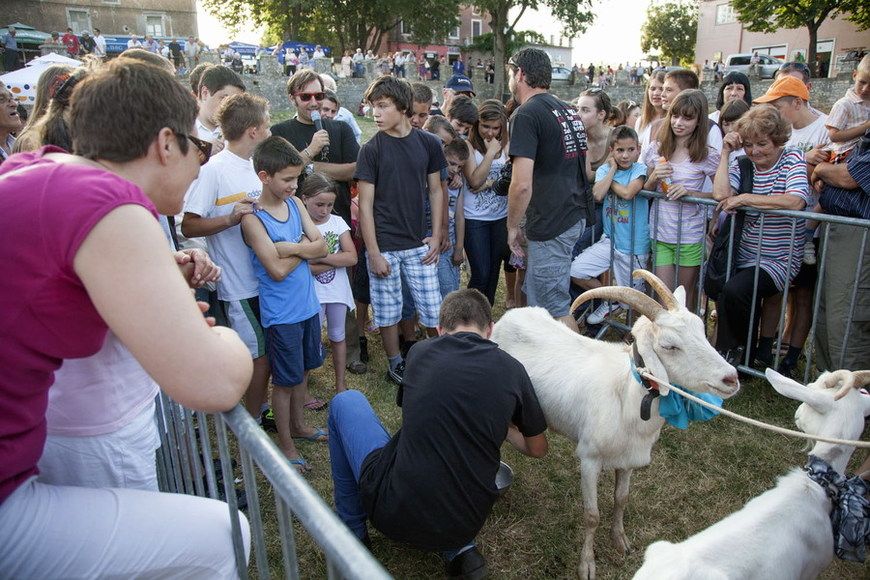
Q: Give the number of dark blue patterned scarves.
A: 1